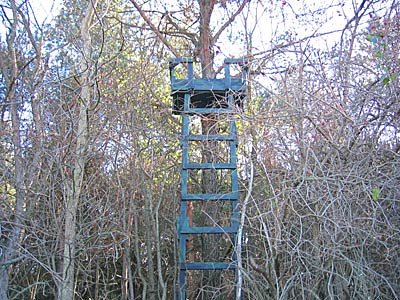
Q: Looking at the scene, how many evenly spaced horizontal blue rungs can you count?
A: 6